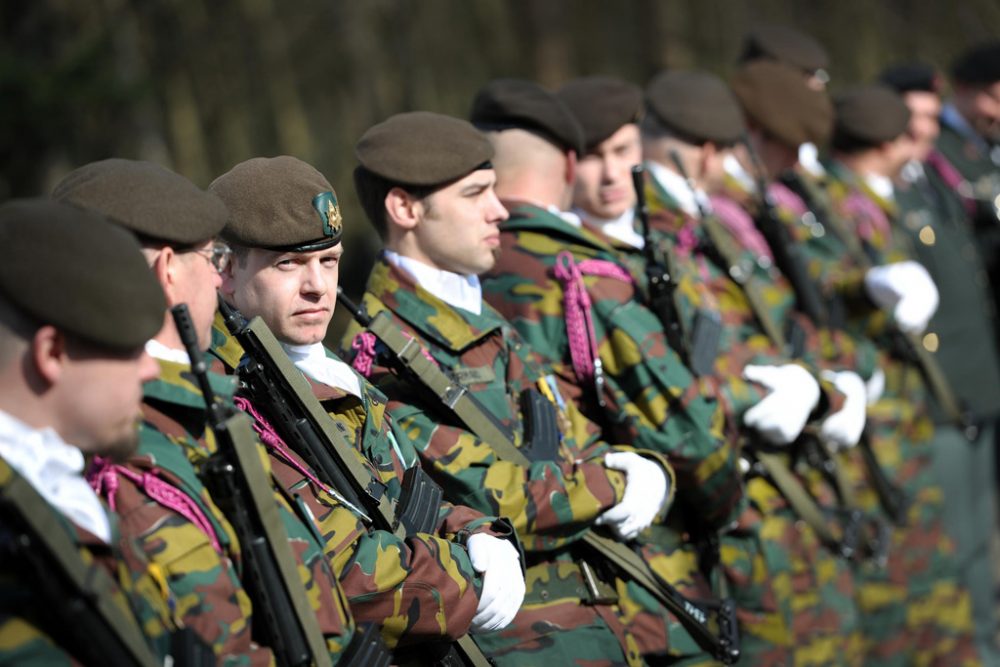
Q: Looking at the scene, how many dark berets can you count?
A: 12